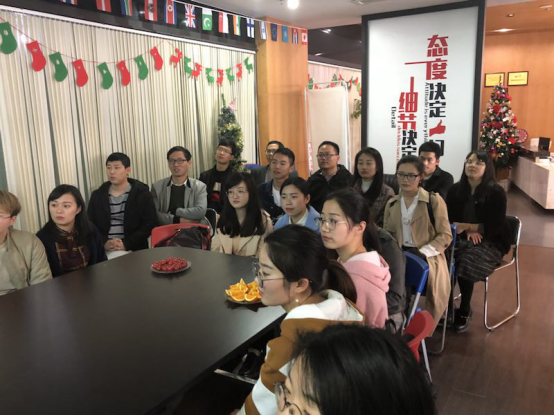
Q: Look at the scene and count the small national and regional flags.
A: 15